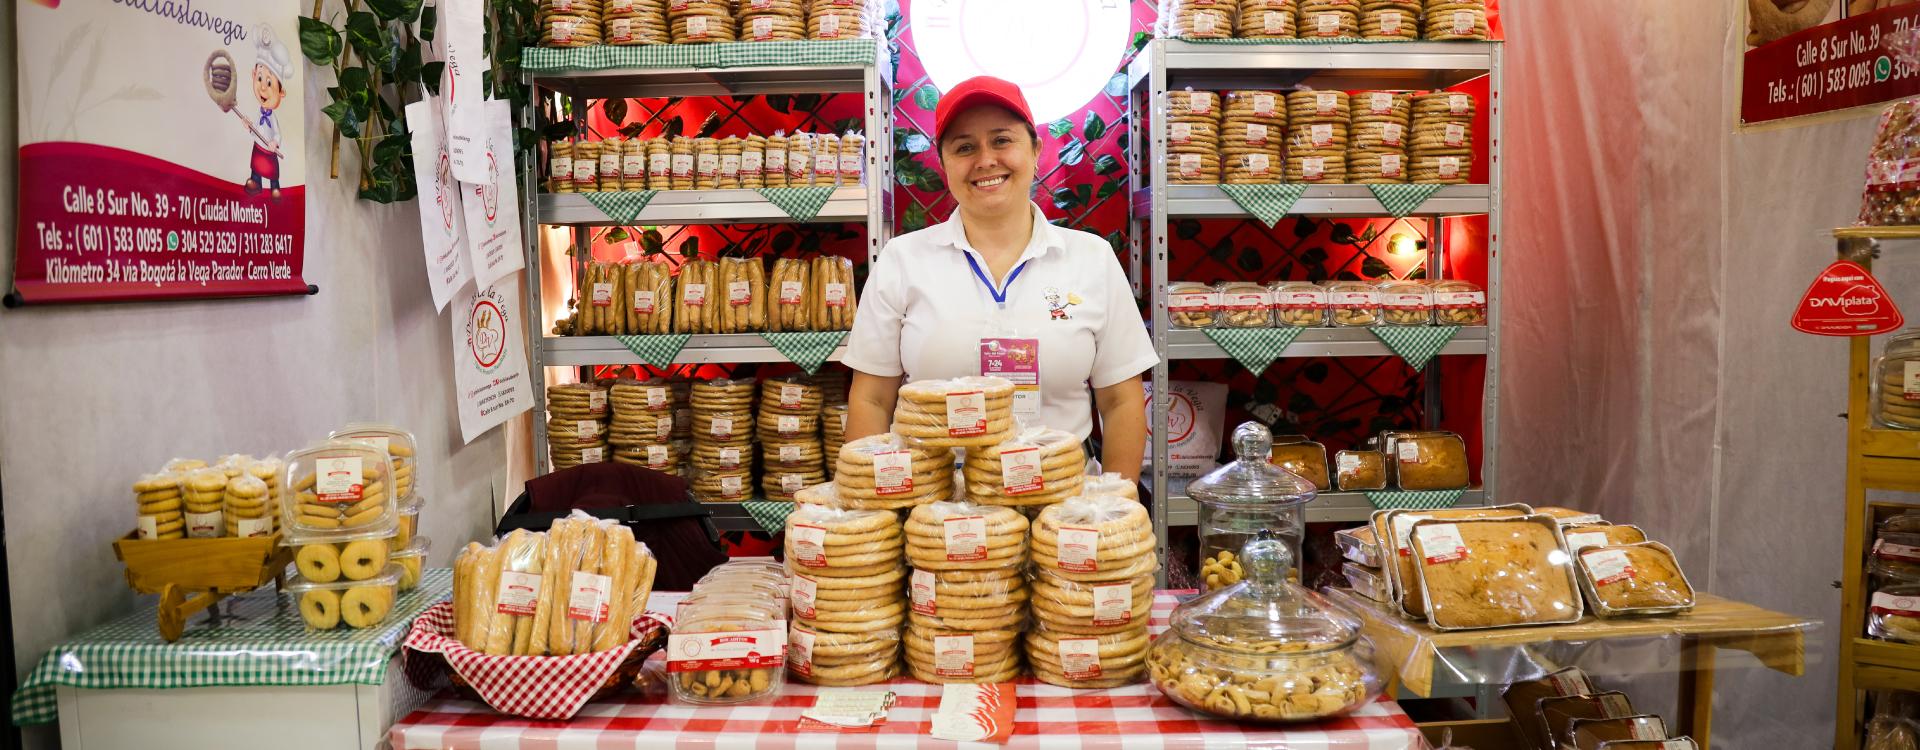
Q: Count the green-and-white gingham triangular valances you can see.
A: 10